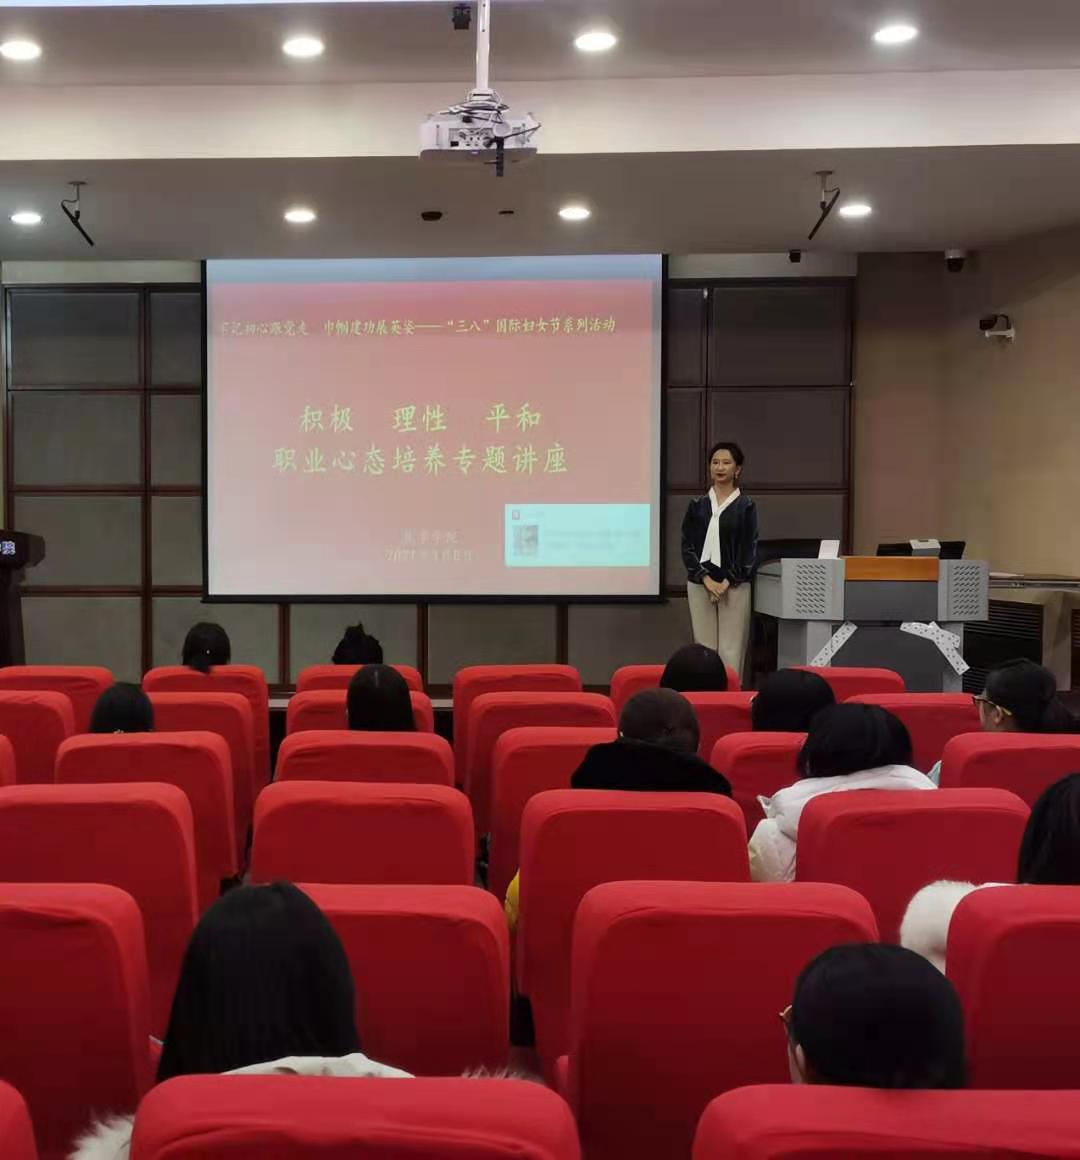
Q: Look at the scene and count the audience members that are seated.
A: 12